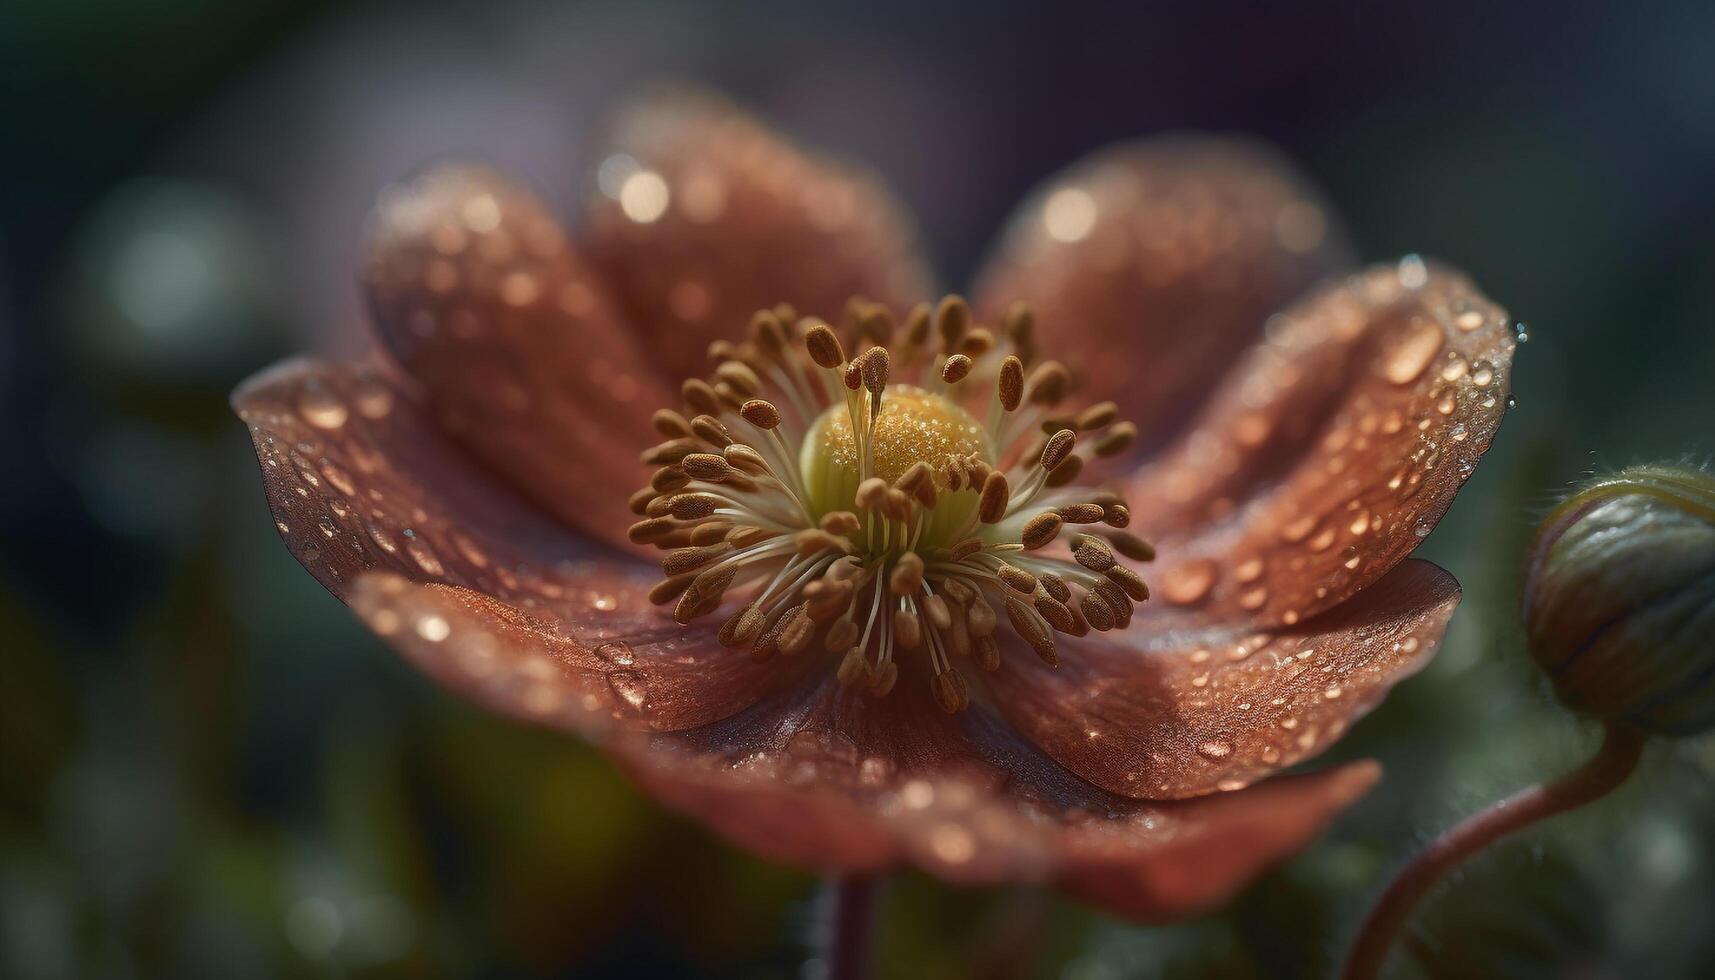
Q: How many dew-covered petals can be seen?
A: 8